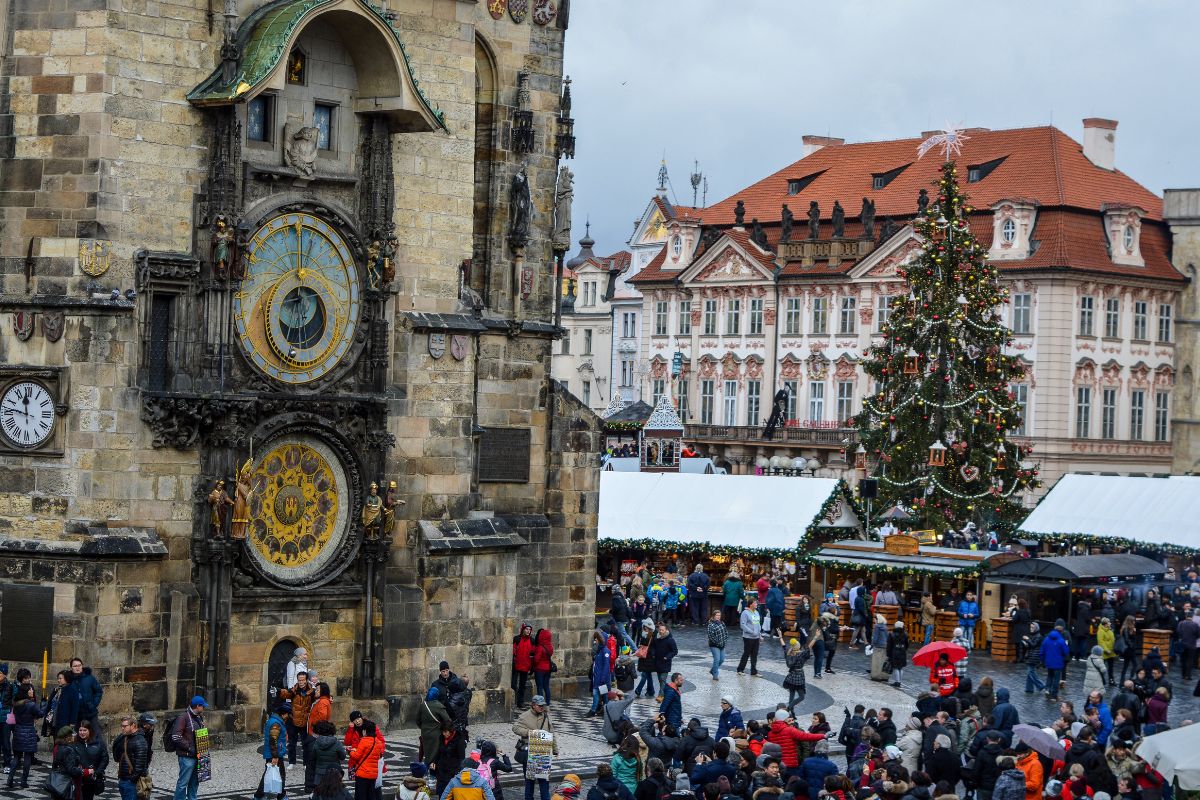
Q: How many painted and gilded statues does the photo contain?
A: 8